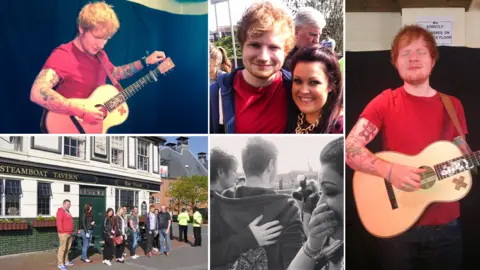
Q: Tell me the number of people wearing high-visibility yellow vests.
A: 2